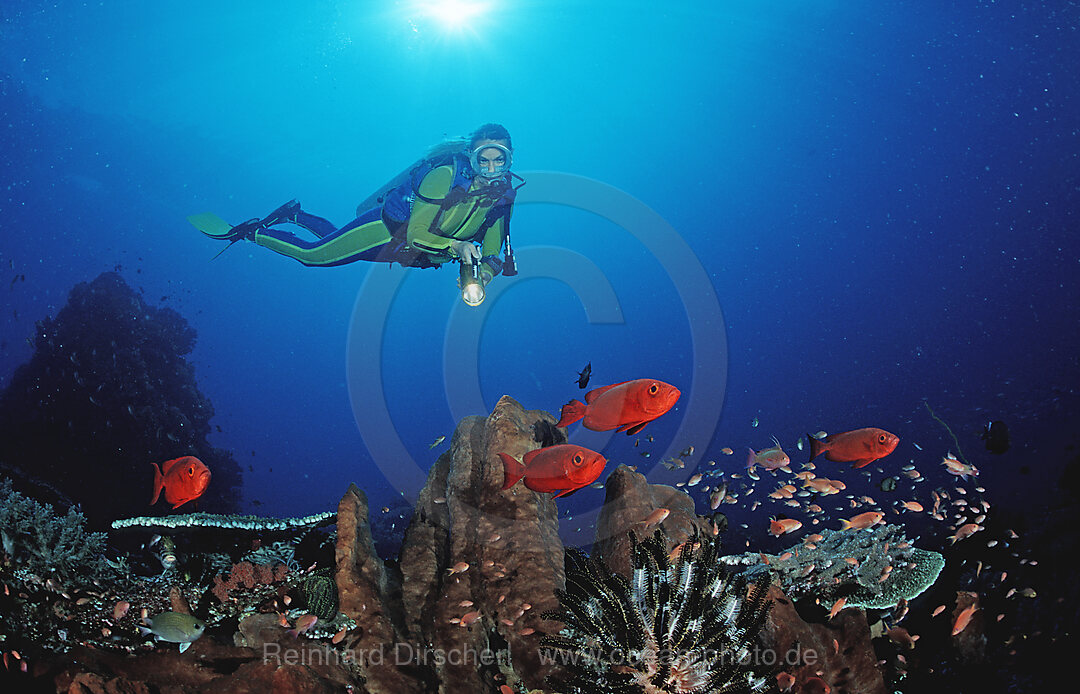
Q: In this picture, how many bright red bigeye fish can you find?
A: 4